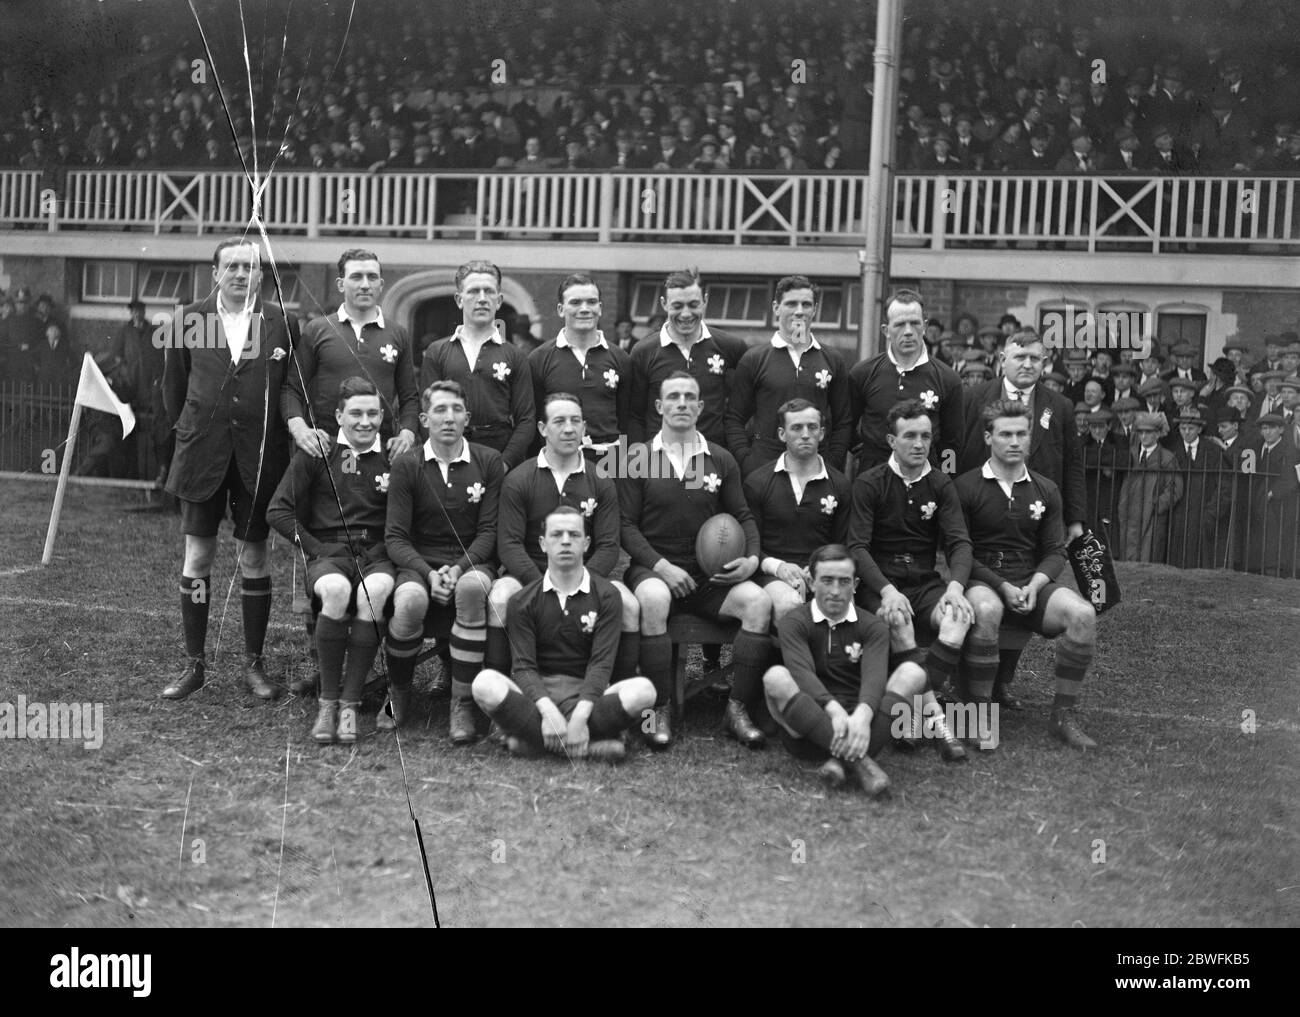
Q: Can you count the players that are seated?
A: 9